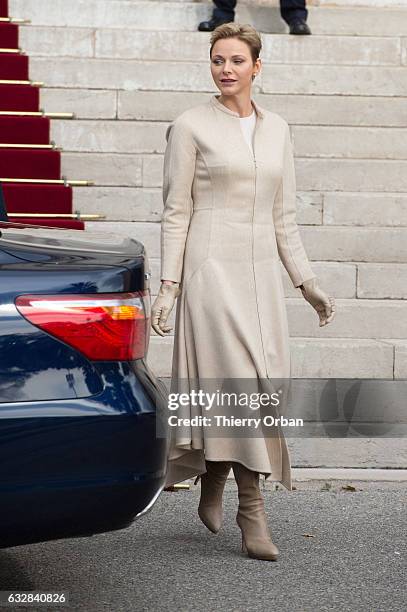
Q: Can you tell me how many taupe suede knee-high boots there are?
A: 2